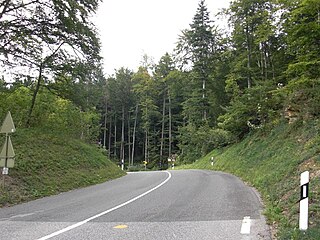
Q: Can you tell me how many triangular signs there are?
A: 2